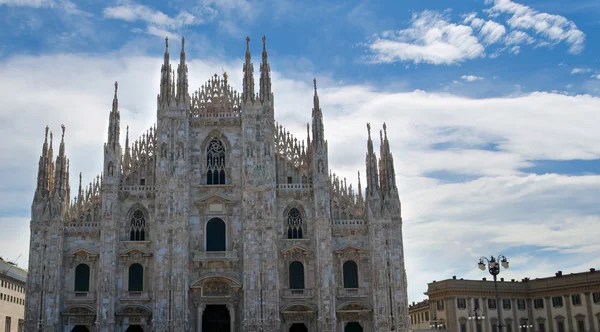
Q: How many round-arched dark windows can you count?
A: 5